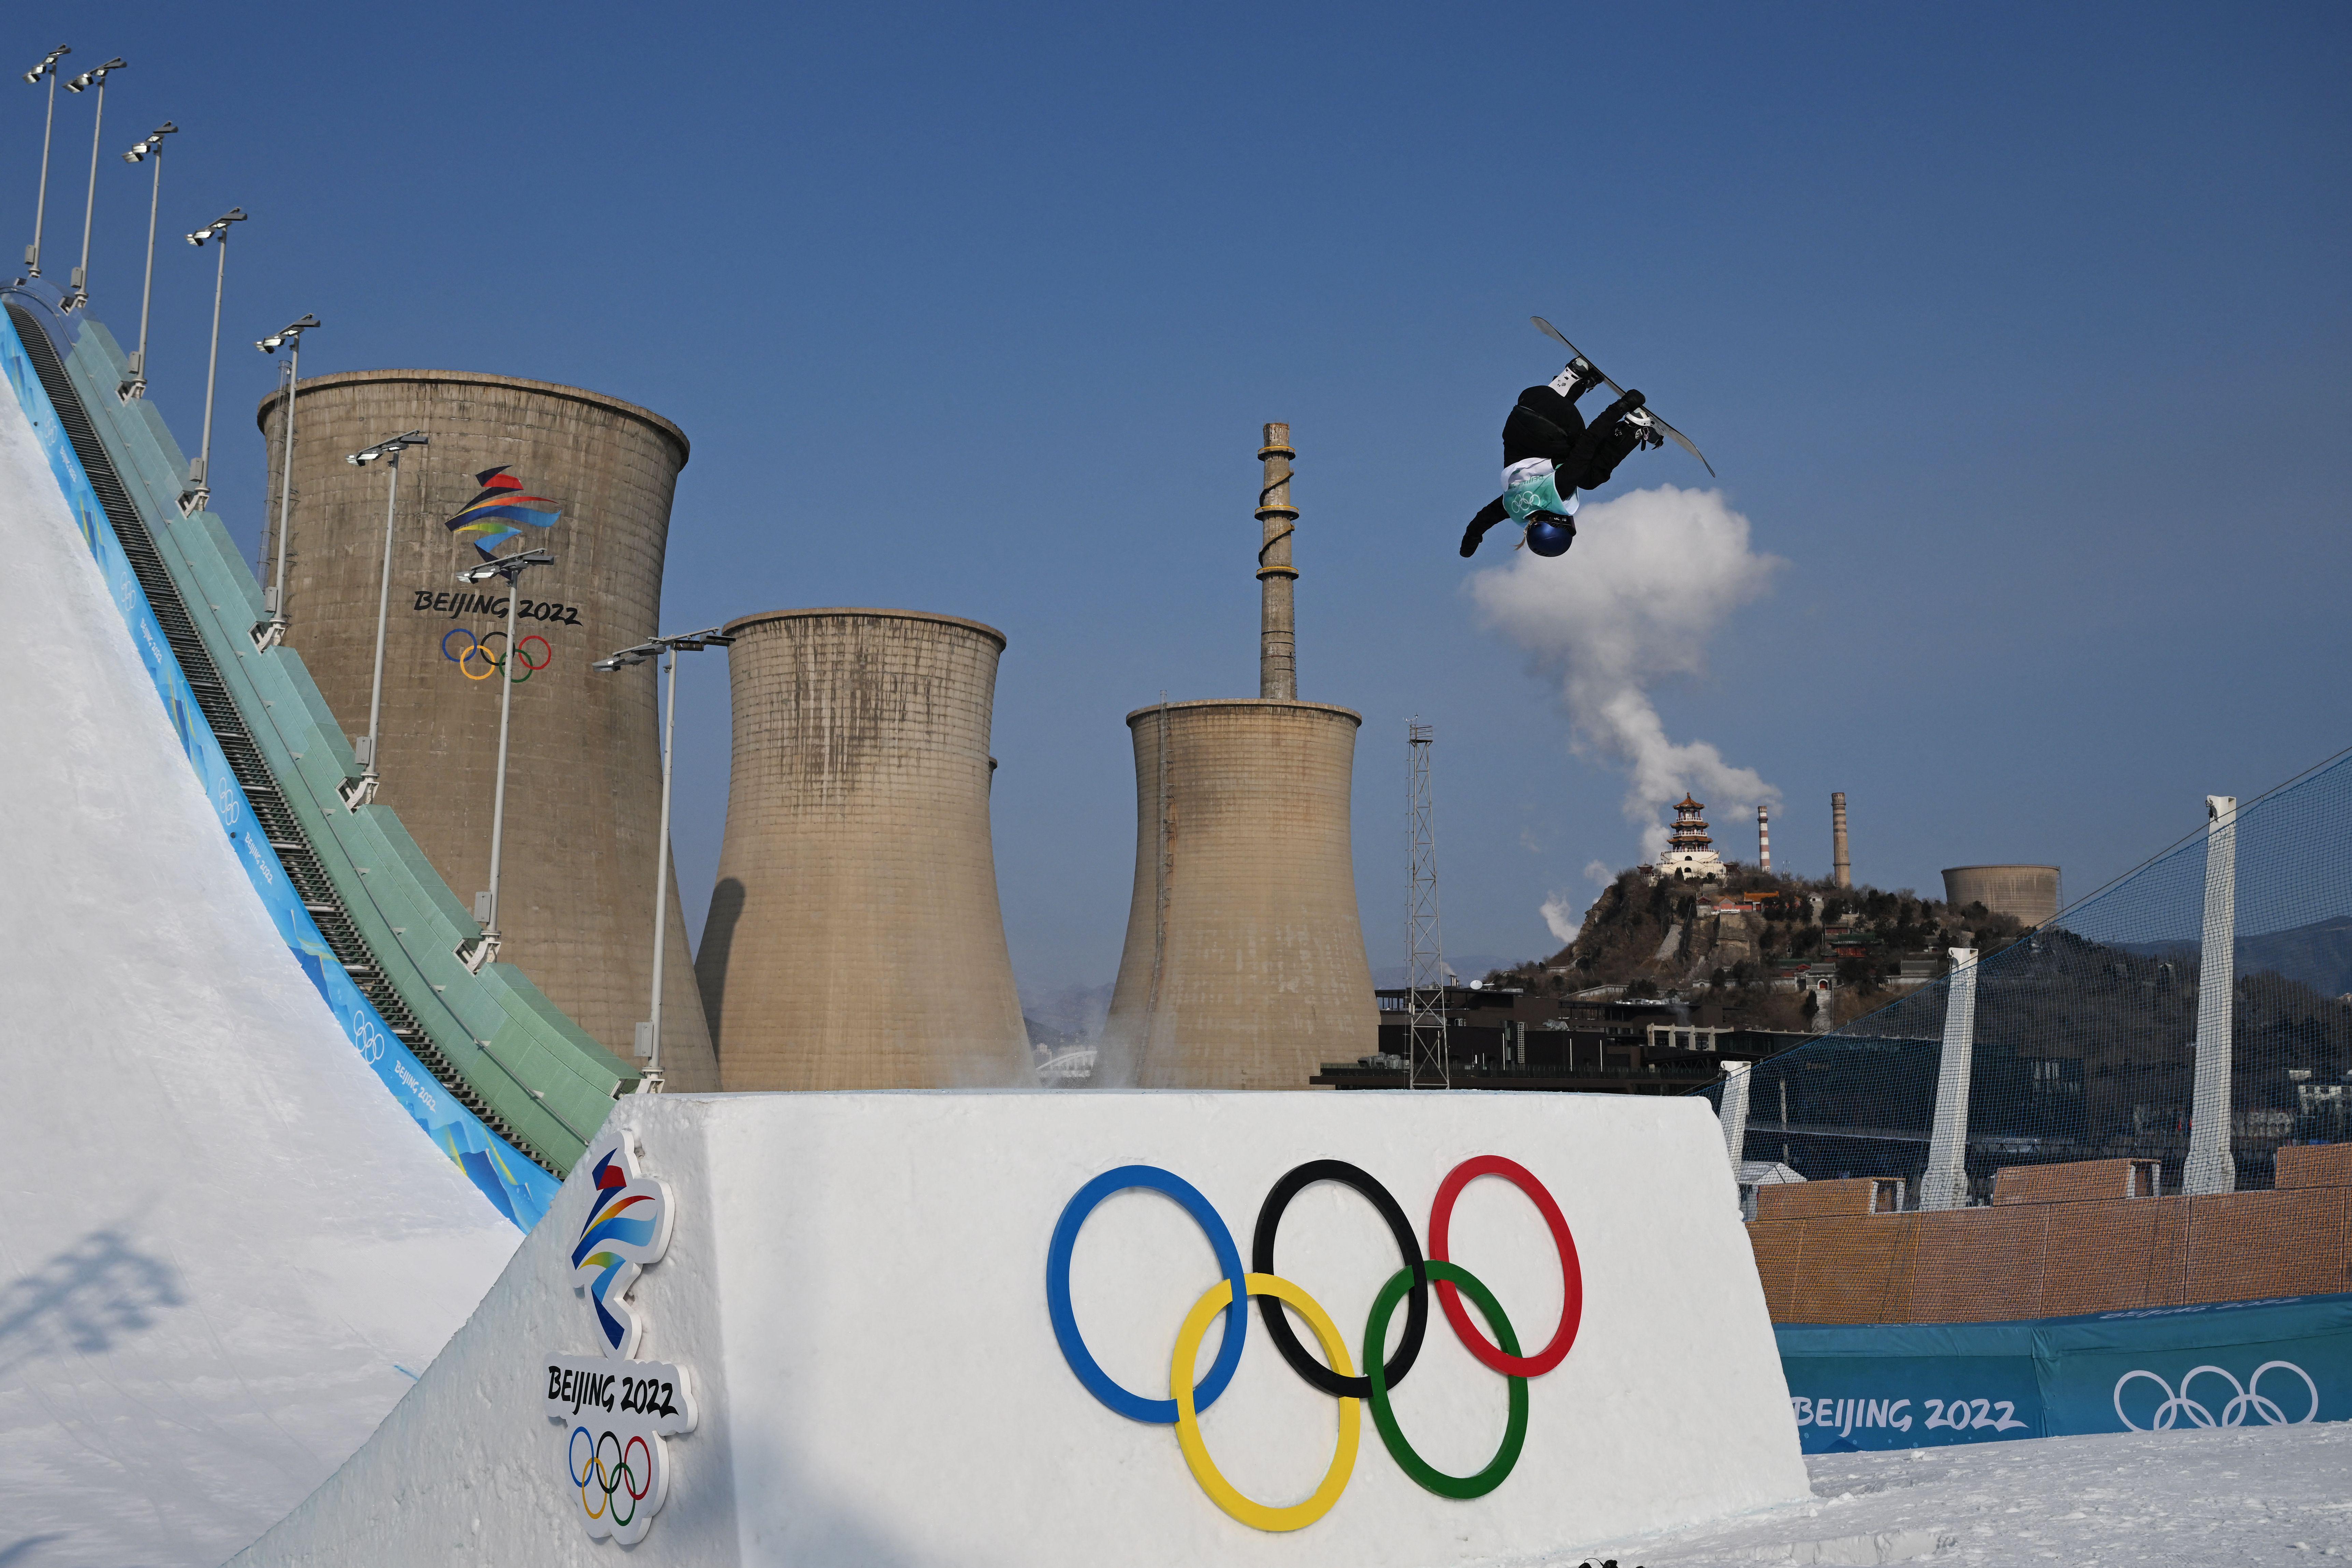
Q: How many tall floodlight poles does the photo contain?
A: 8